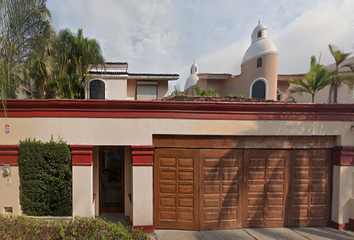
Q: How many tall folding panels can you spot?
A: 4